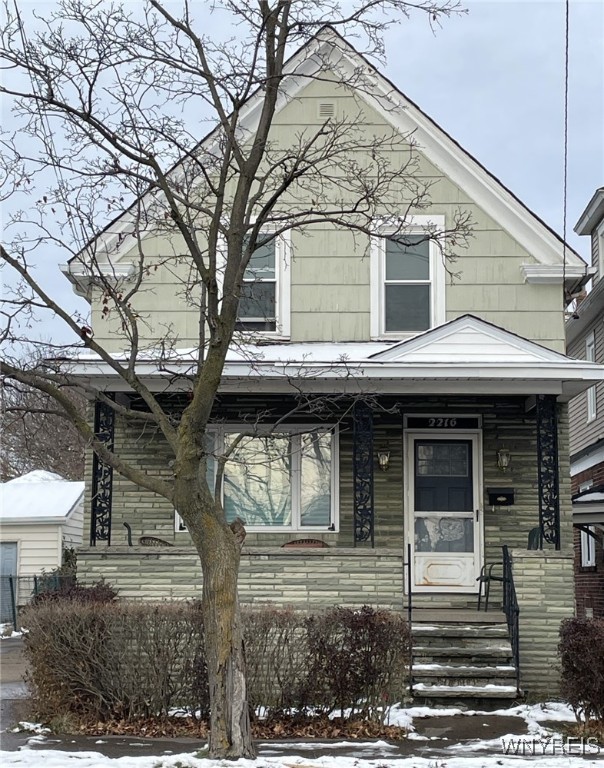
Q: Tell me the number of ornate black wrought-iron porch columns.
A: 3